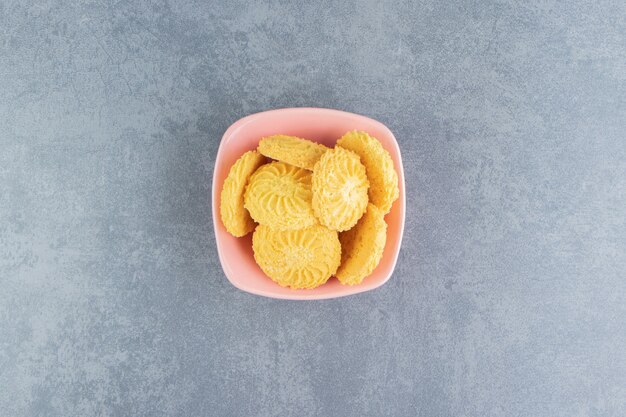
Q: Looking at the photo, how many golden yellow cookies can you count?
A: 7